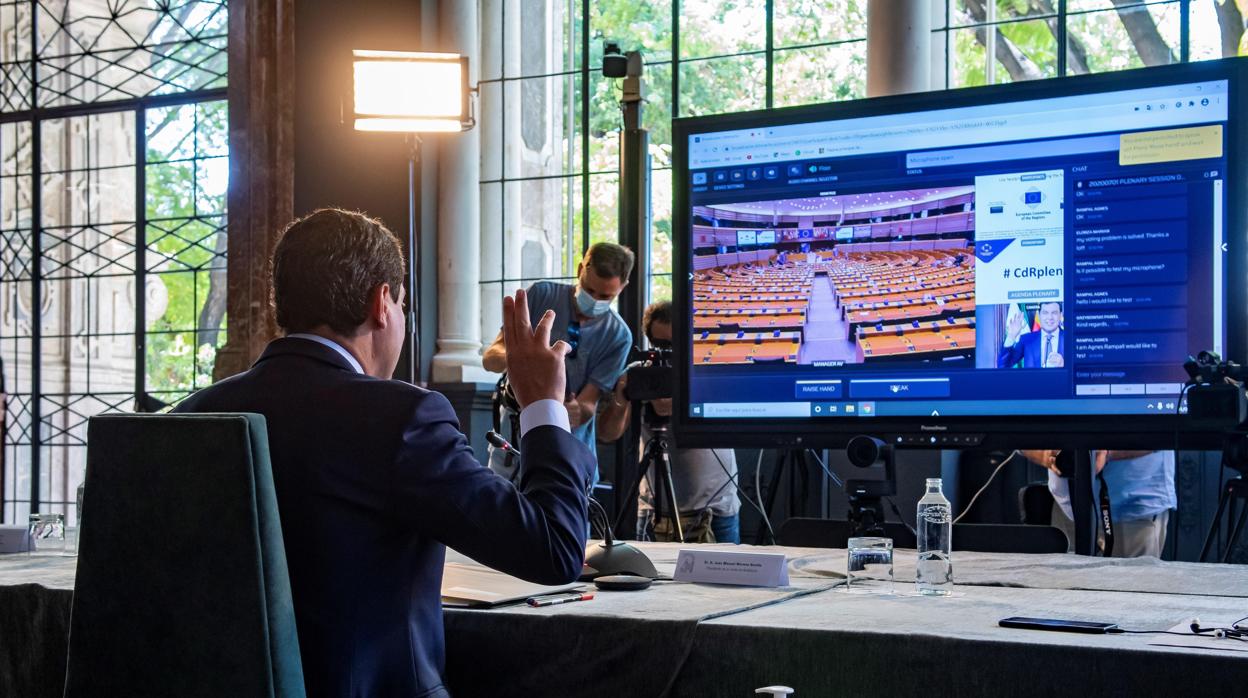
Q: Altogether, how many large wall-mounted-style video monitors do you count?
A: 1